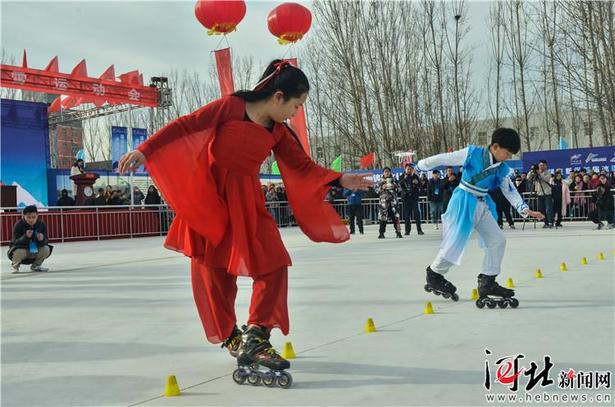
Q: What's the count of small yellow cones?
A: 10